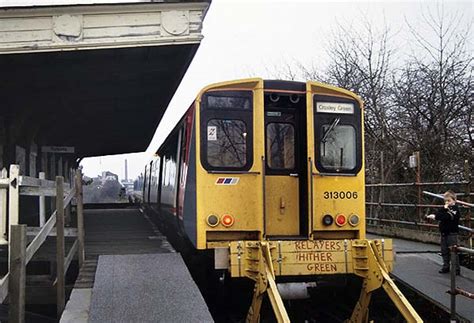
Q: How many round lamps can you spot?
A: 5